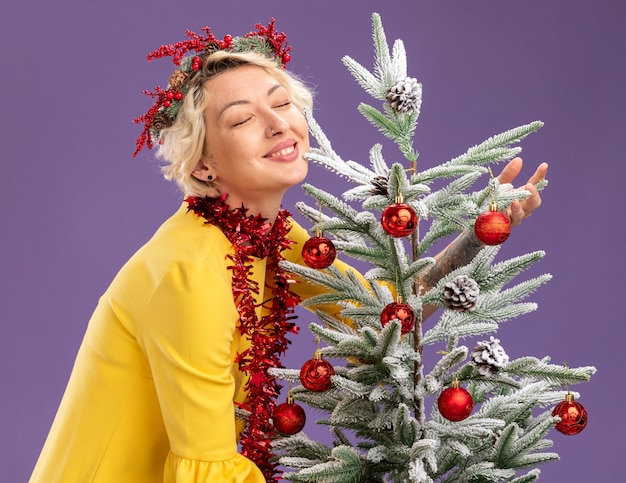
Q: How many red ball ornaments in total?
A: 8